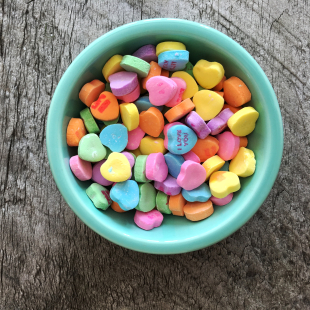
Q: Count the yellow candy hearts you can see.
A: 12